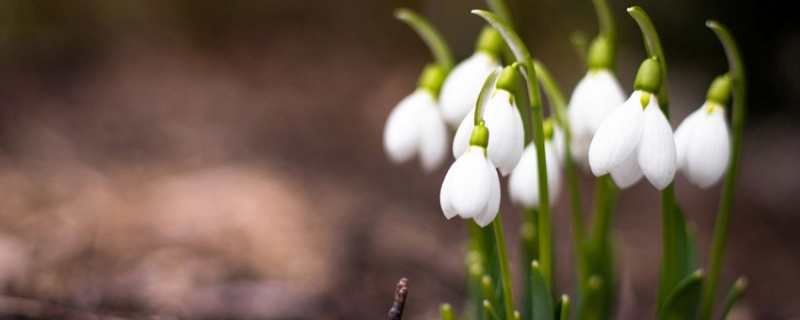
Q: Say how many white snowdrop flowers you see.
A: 8